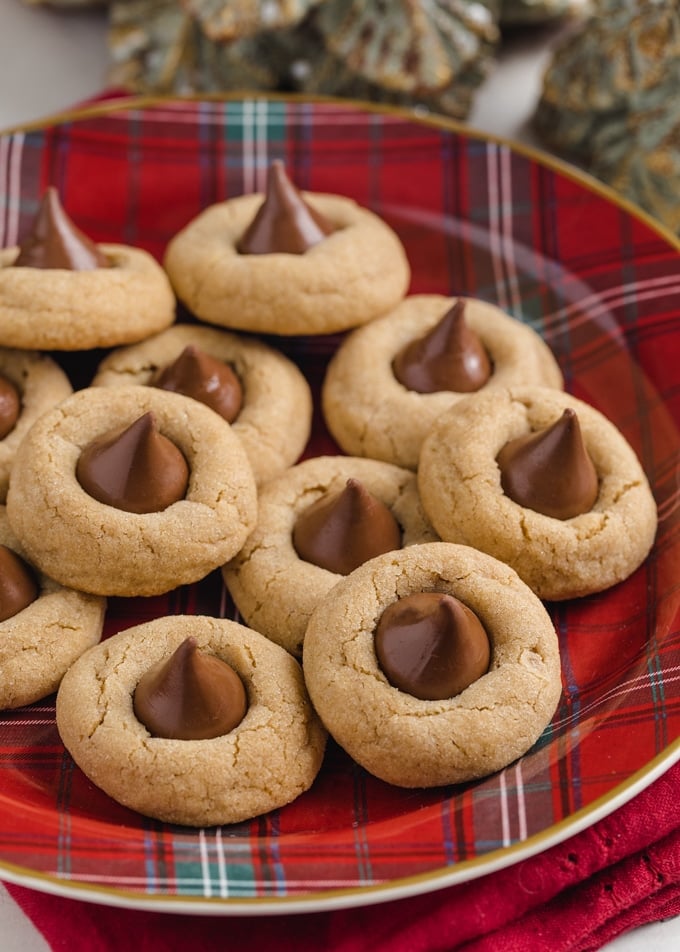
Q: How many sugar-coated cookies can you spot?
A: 11